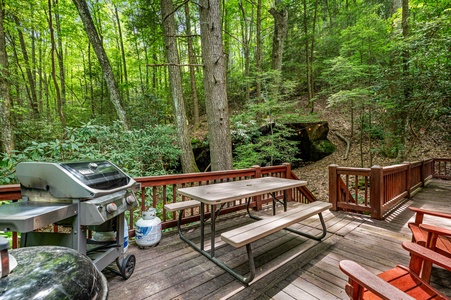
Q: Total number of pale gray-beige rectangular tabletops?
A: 1